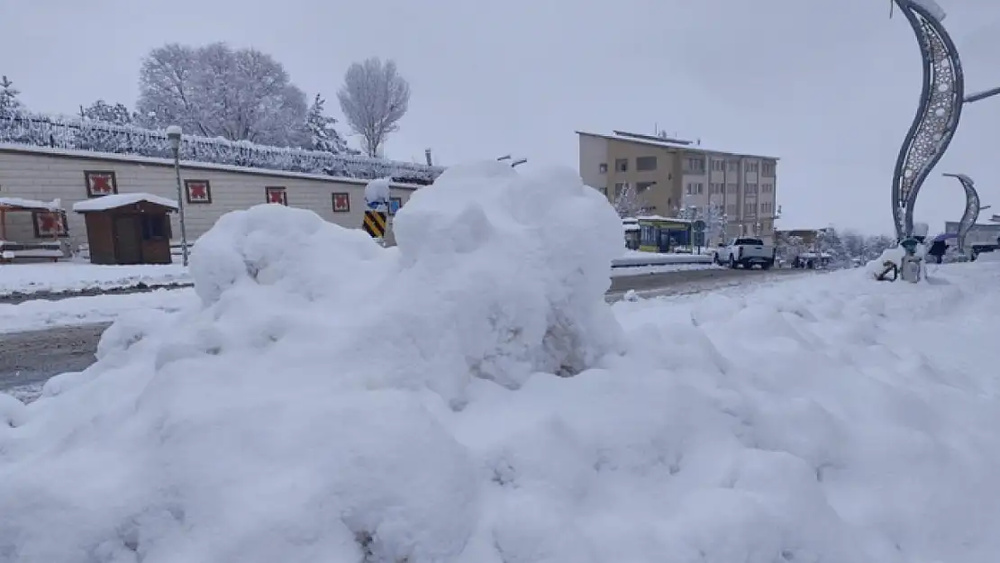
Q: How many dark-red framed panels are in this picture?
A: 5